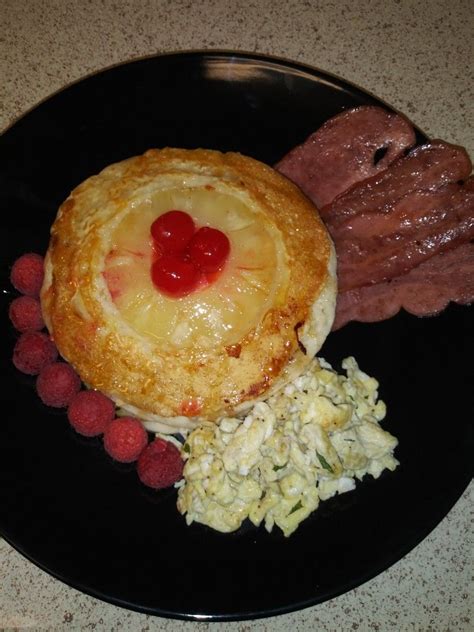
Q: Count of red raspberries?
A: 7